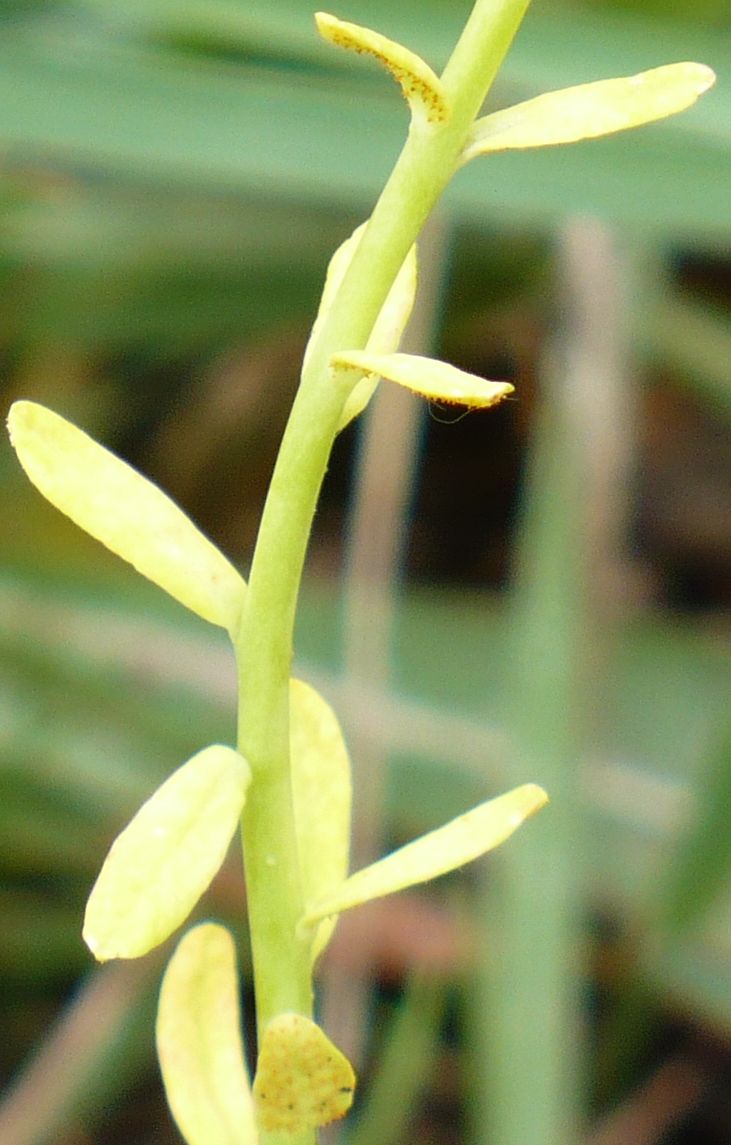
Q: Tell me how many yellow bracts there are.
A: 10